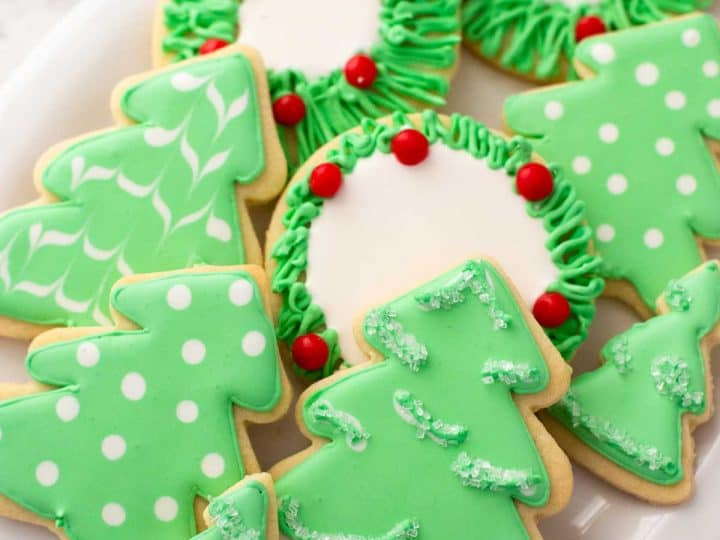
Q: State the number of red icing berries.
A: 9